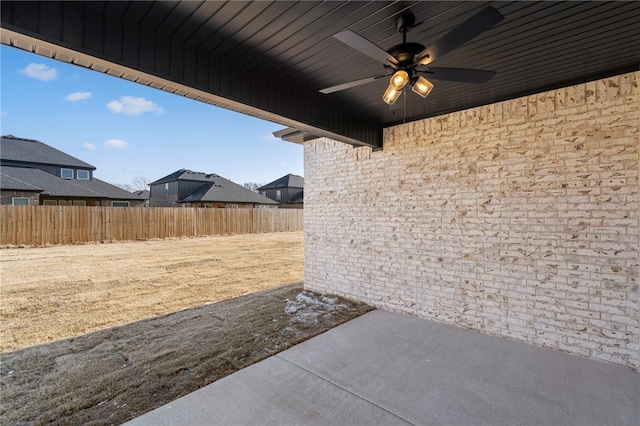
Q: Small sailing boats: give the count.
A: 0